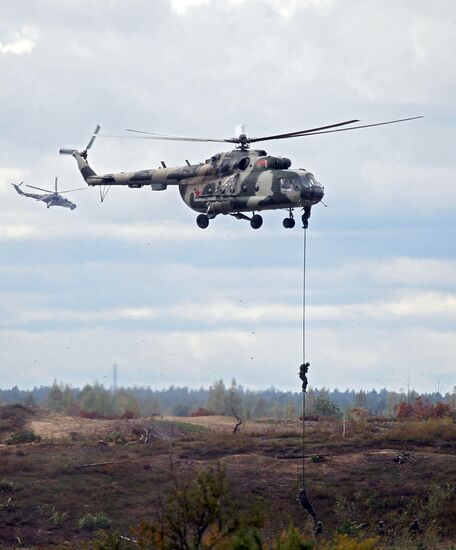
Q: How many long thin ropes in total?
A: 1